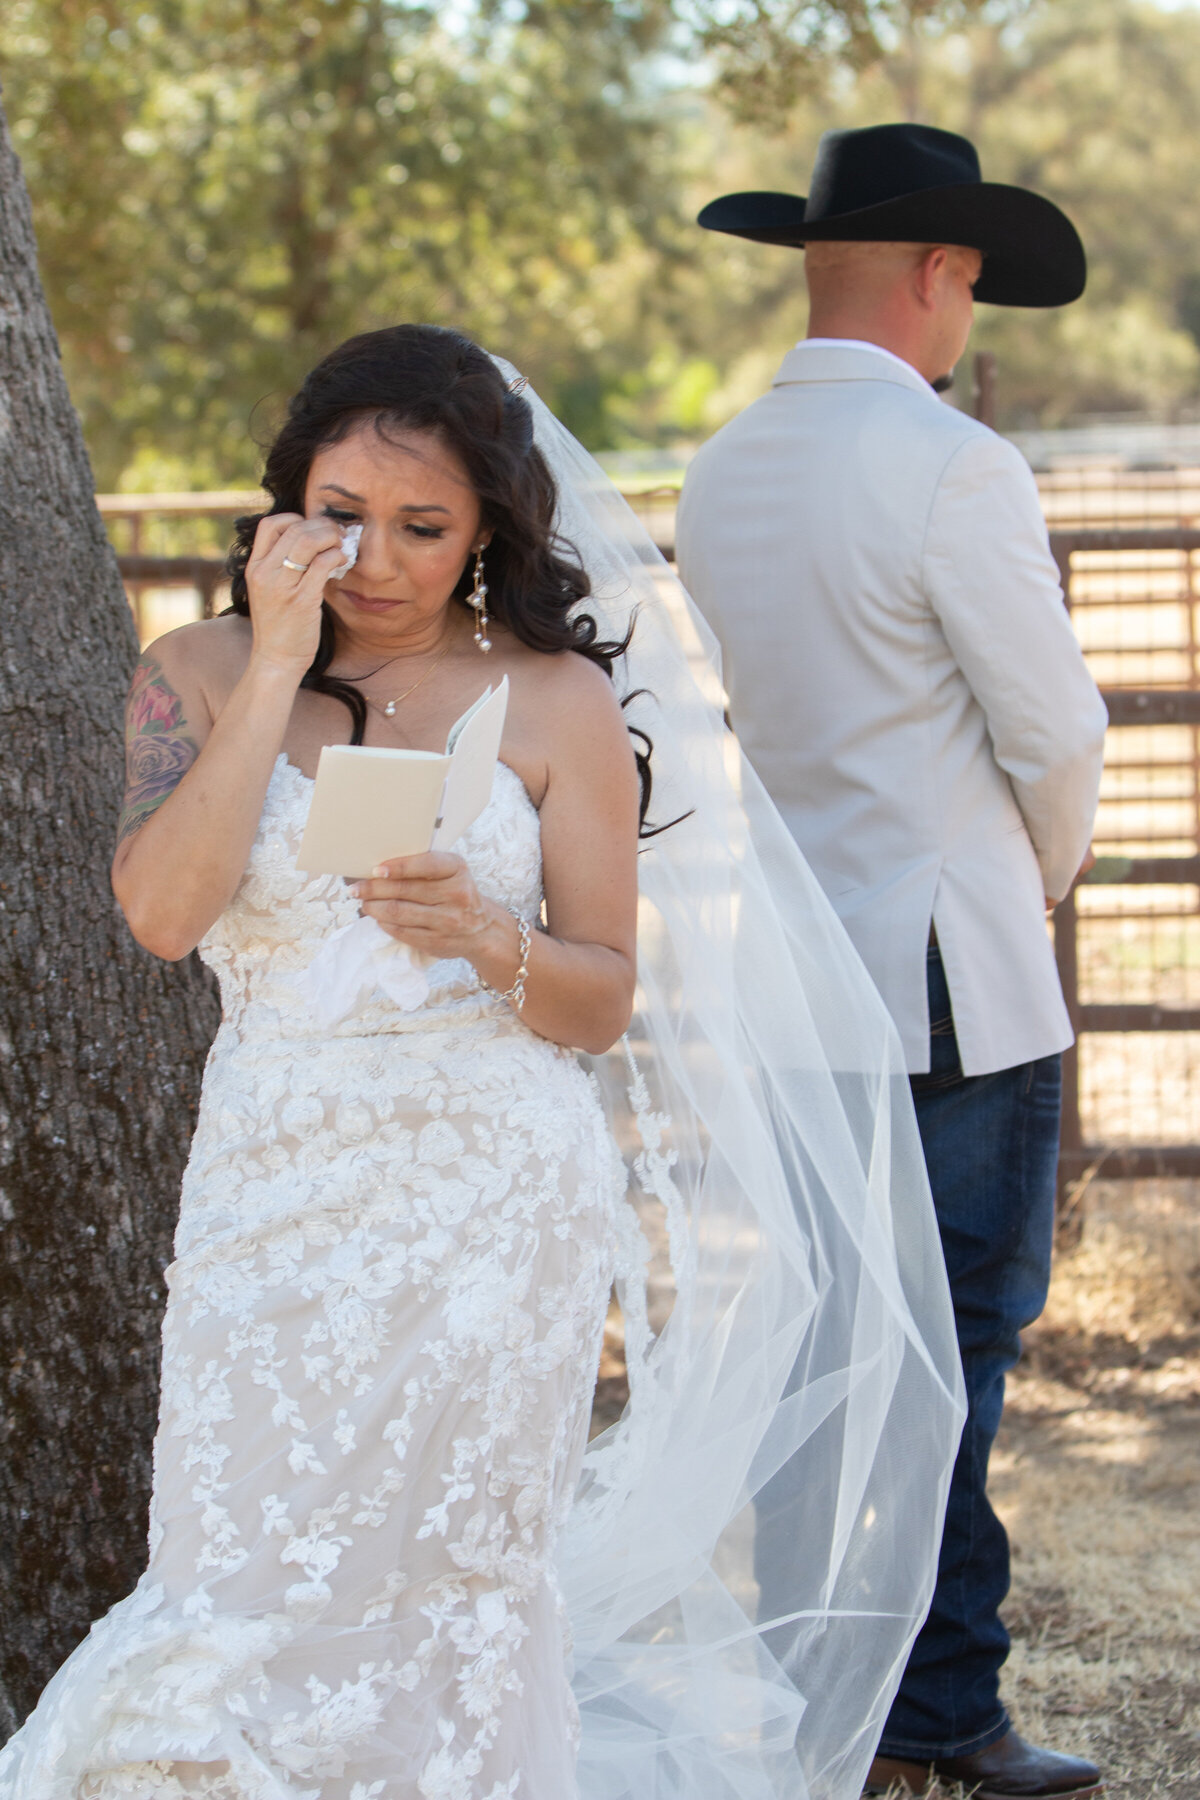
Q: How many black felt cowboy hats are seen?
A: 1